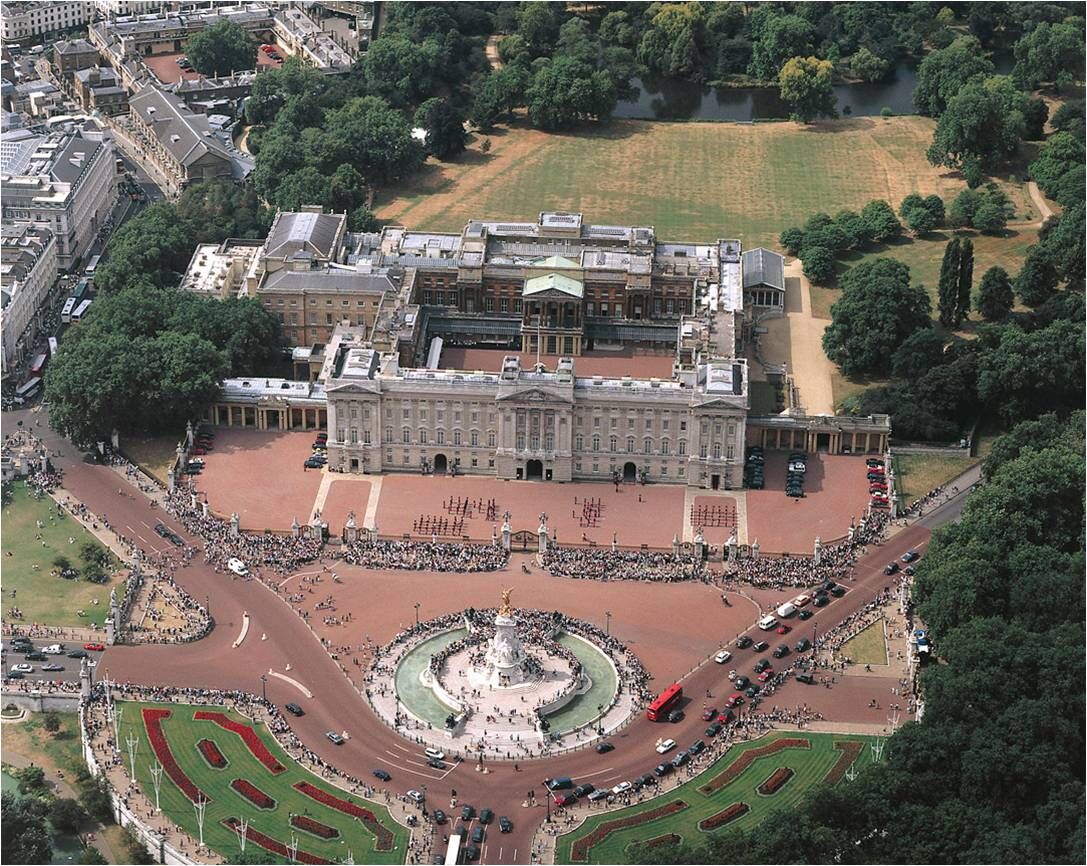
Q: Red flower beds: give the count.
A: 13